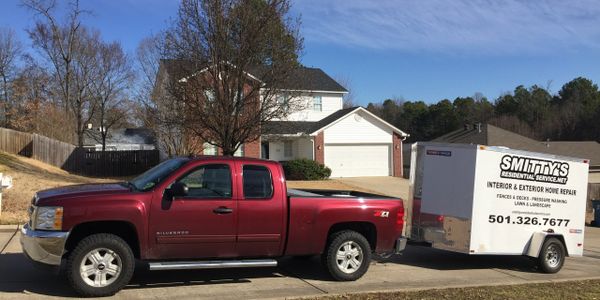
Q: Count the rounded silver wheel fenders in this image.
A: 1